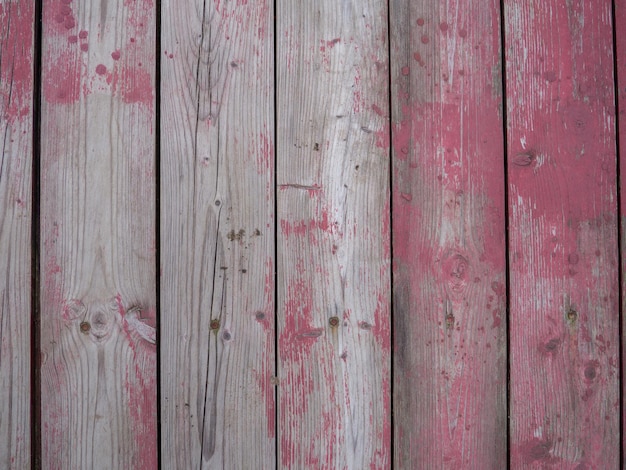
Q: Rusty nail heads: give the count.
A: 5